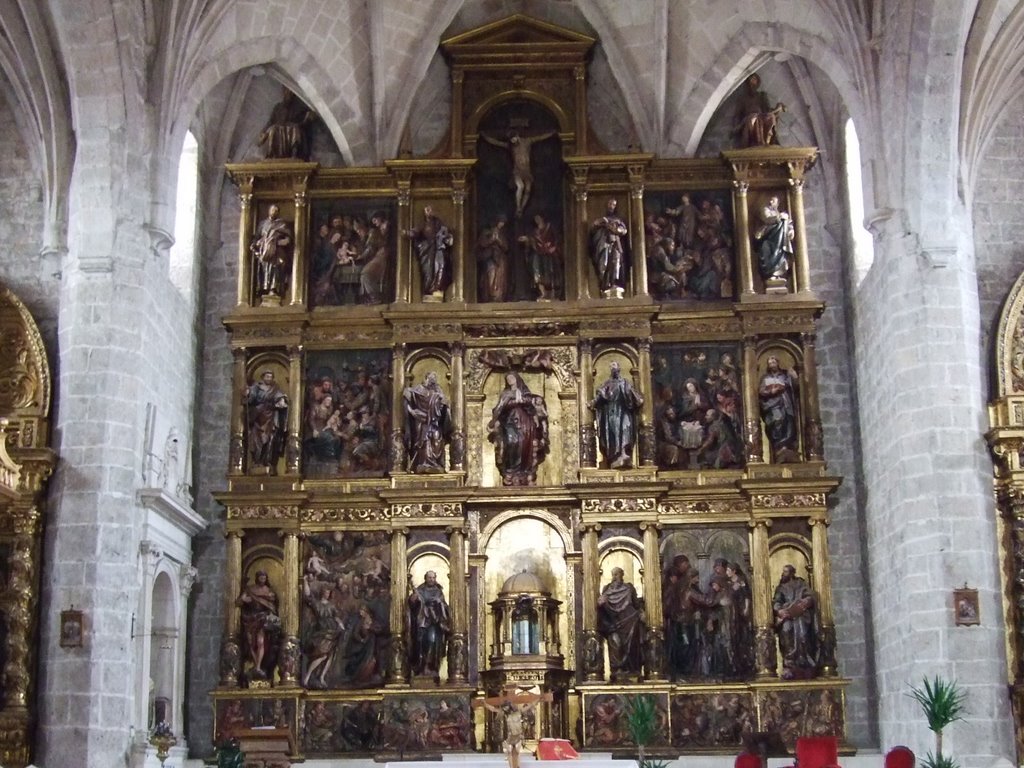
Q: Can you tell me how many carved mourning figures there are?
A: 2